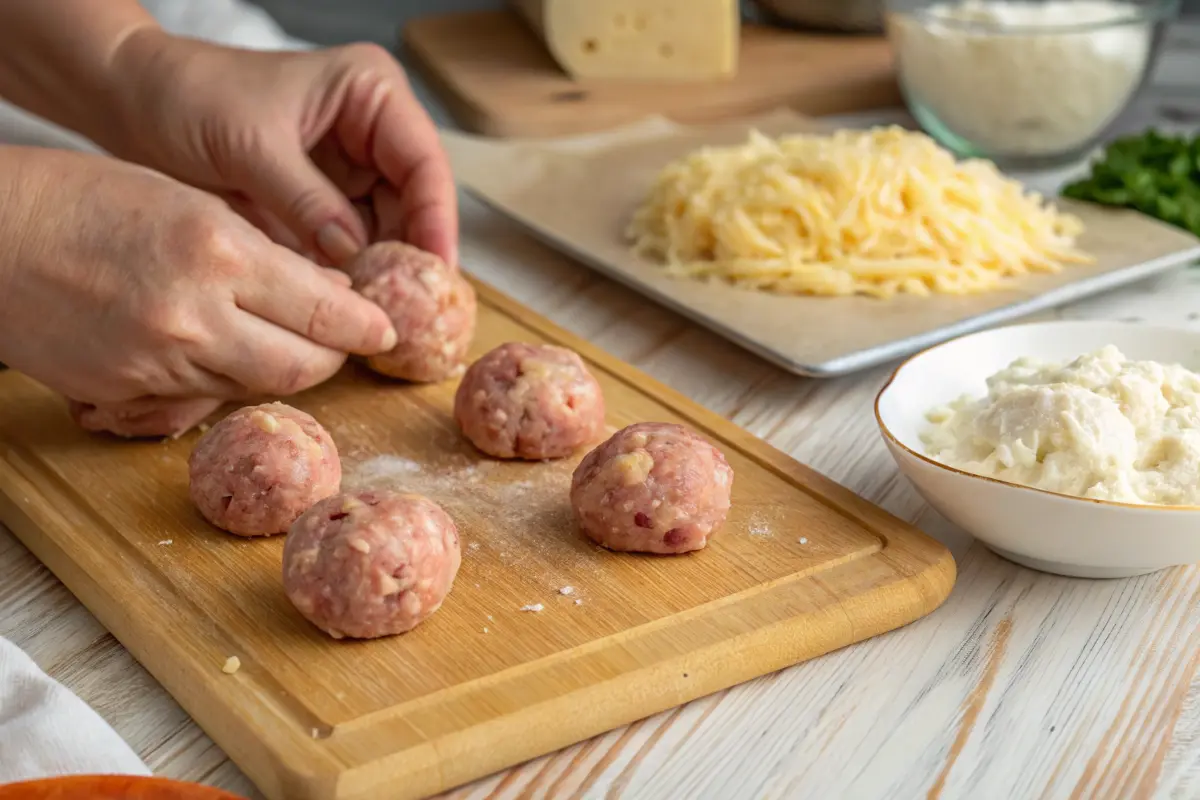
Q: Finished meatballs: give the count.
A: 4